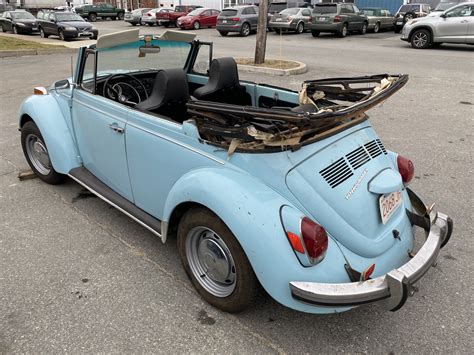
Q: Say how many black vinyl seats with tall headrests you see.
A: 2